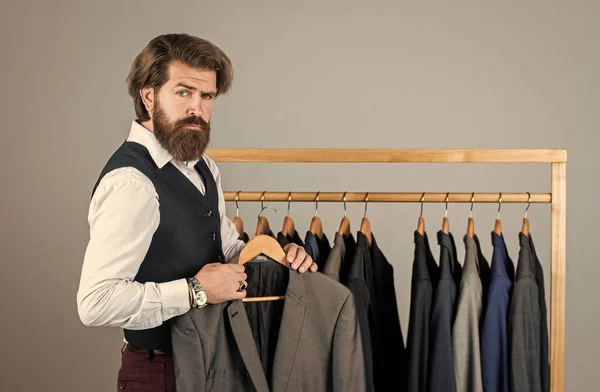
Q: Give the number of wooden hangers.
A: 12